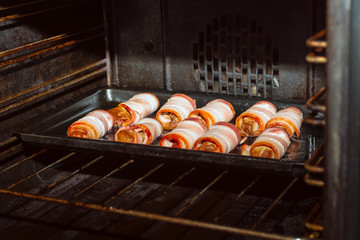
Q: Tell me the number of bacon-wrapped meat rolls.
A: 10